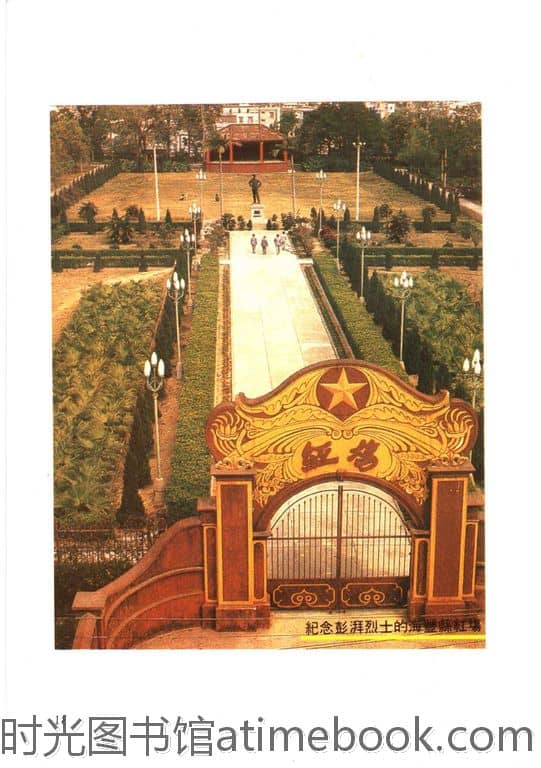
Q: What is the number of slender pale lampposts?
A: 12